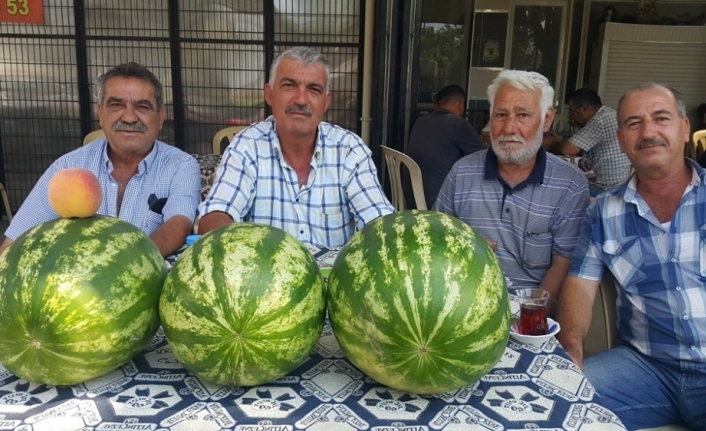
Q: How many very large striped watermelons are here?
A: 3